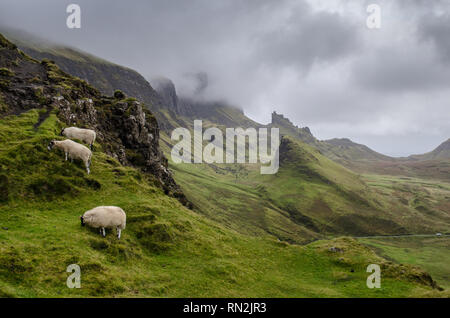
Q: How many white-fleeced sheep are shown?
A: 3